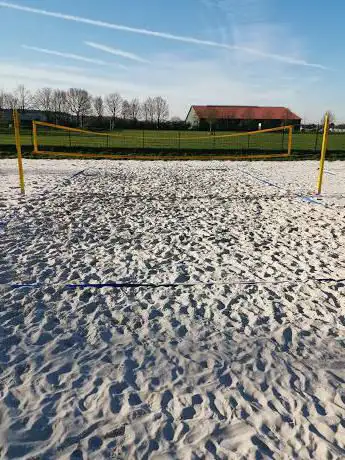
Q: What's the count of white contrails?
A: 3